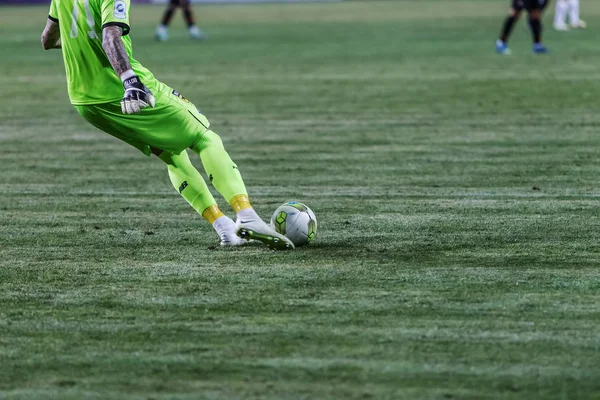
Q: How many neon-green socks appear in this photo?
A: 2